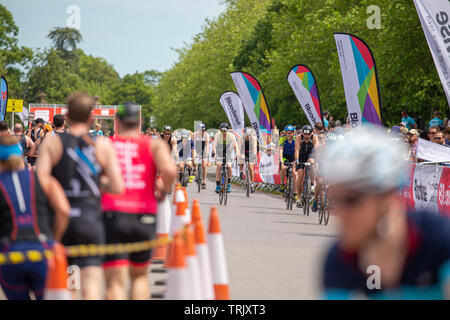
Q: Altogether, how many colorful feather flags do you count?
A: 3